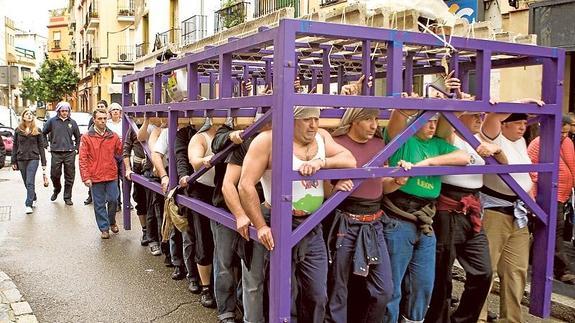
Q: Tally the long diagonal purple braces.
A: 4